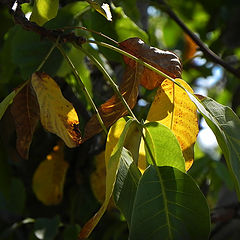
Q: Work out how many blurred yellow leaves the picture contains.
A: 2